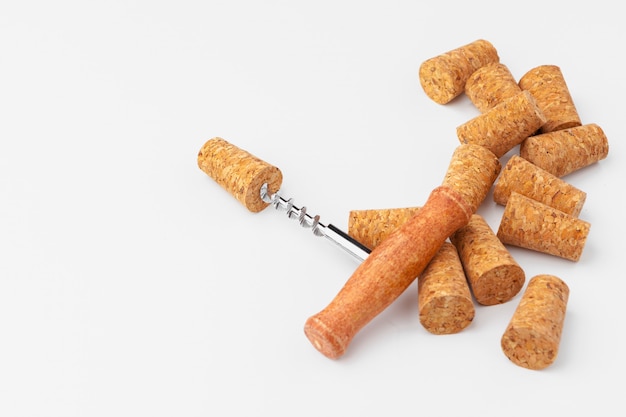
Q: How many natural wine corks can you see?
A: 13